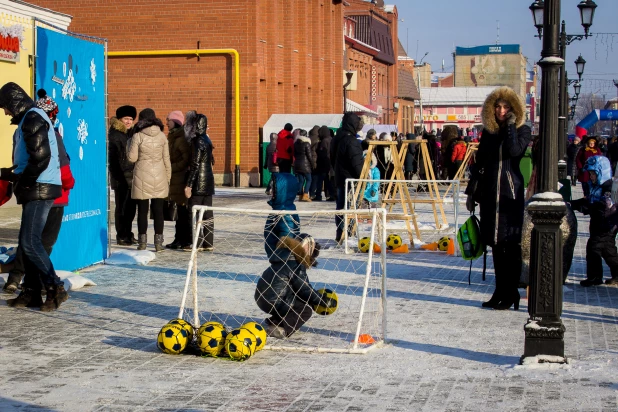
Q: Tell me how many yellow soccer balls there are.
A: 9